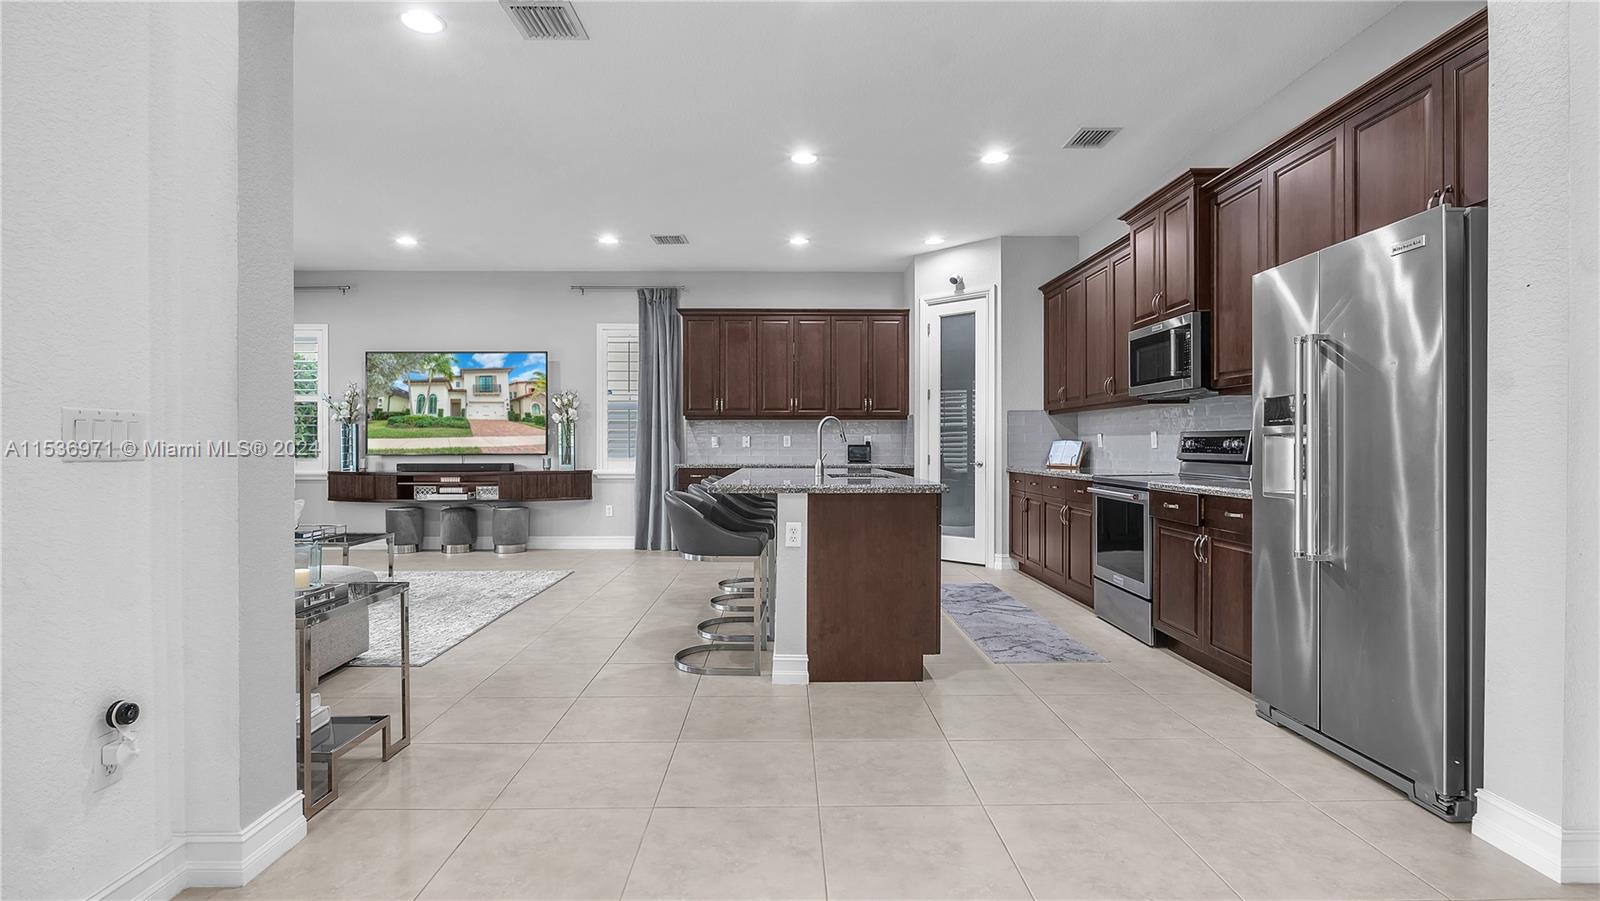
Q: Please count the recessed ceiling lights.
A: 7